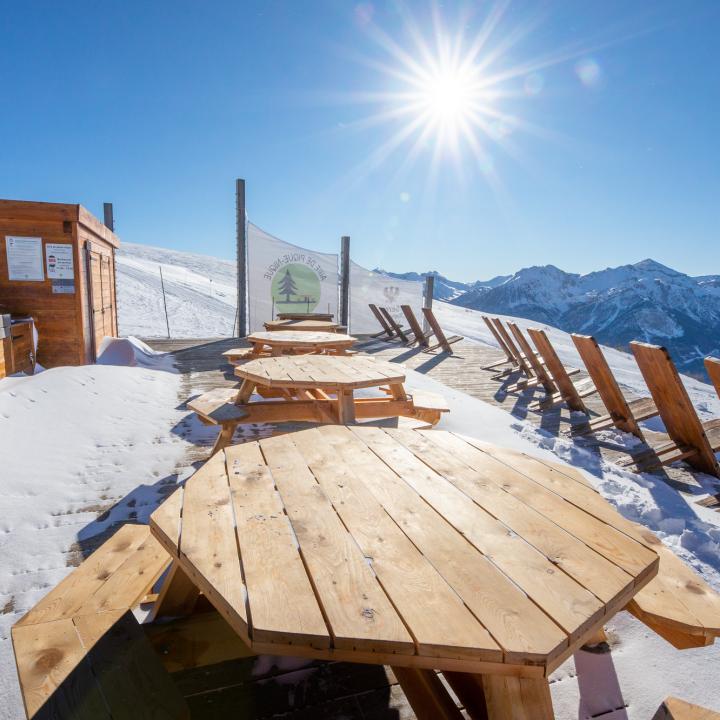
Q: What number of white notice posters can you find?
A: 2